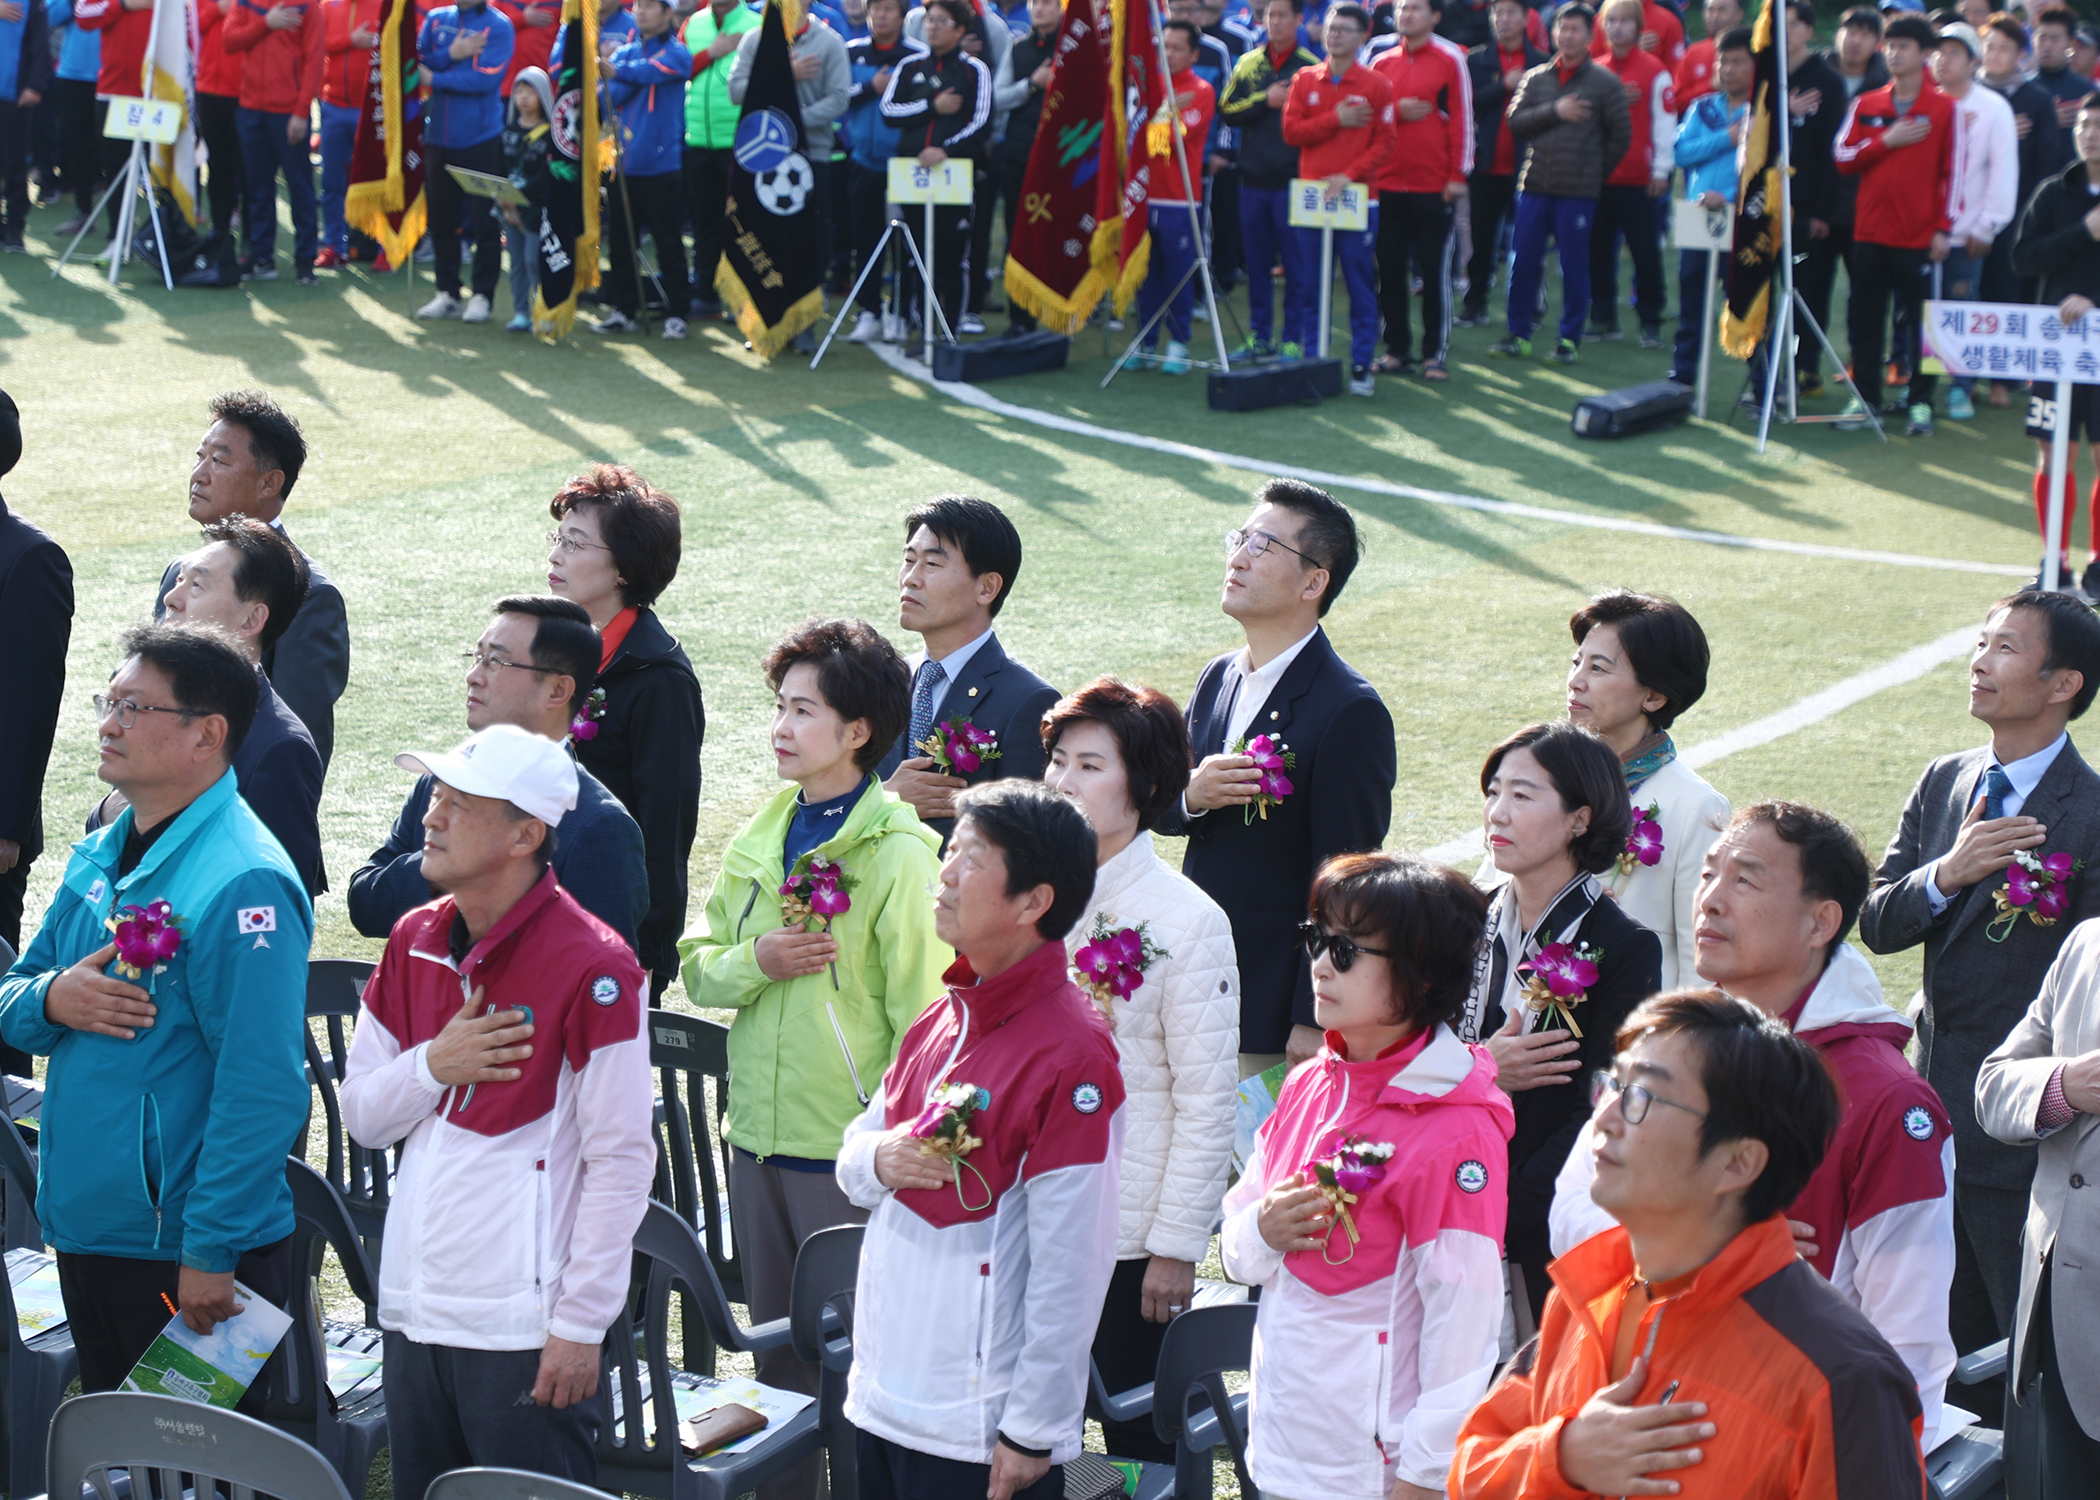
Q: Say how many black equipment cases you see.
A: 3